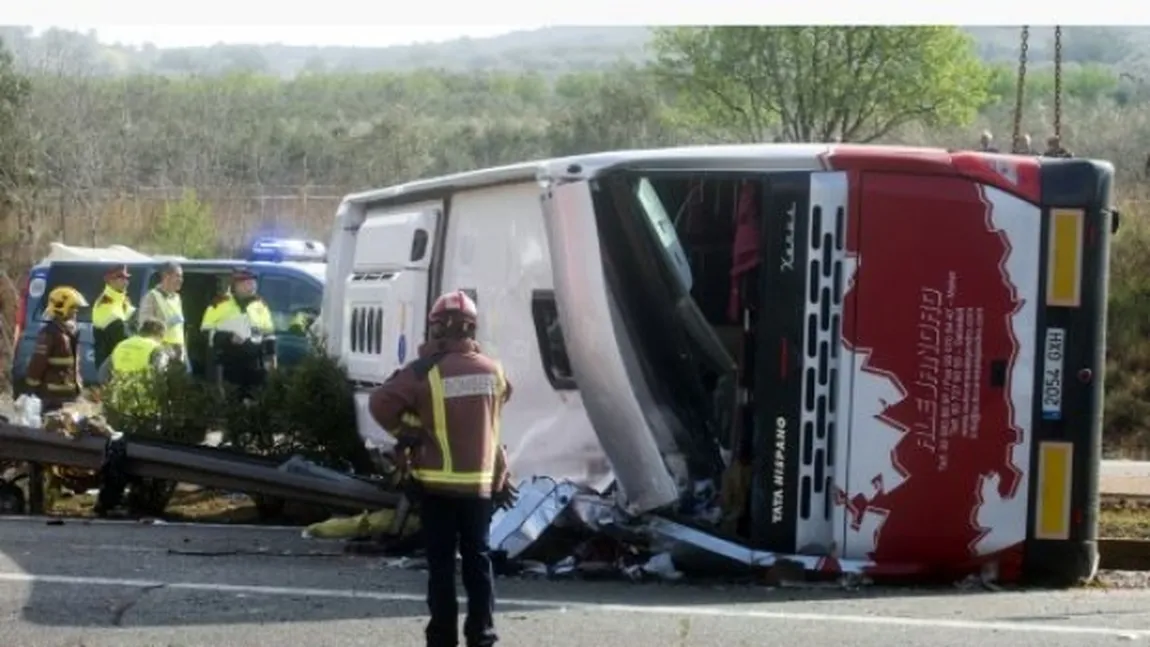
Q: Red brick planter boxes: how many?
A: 0